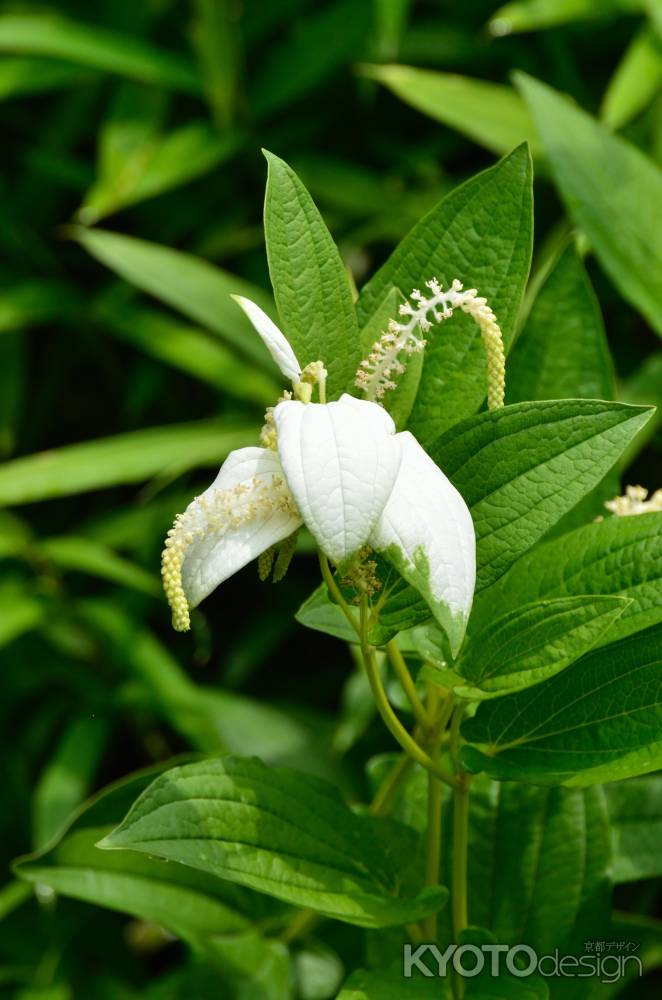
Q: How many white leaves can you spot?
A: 4